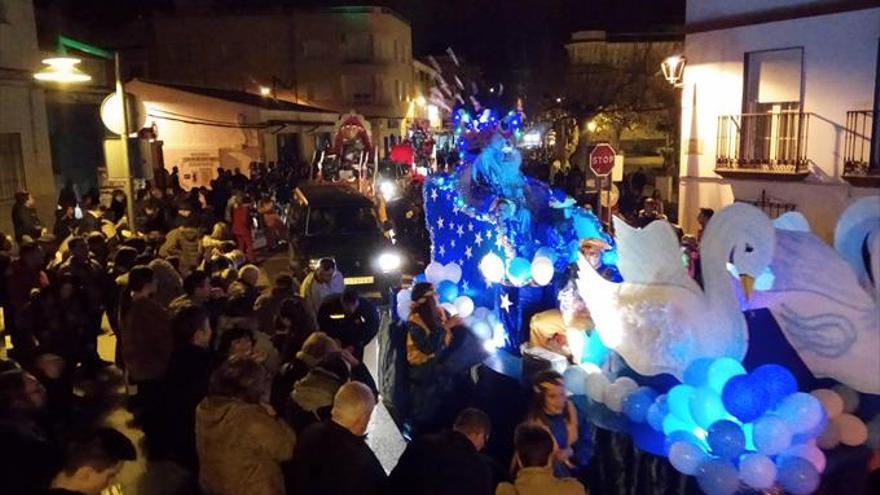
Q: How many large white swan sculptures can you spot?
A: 2